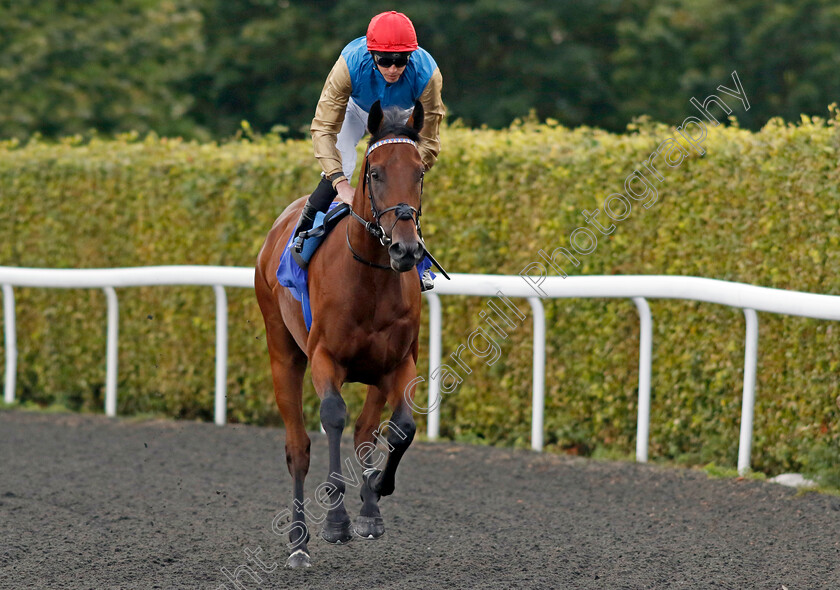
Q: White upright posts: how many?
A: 7